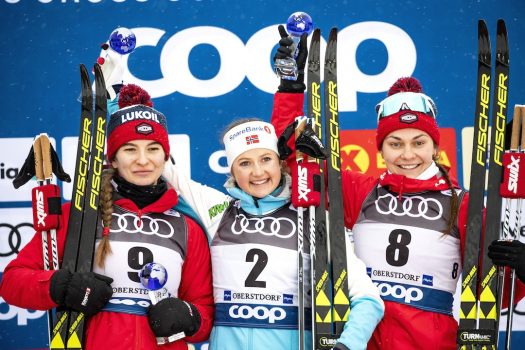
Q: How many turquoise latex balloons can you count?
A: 0